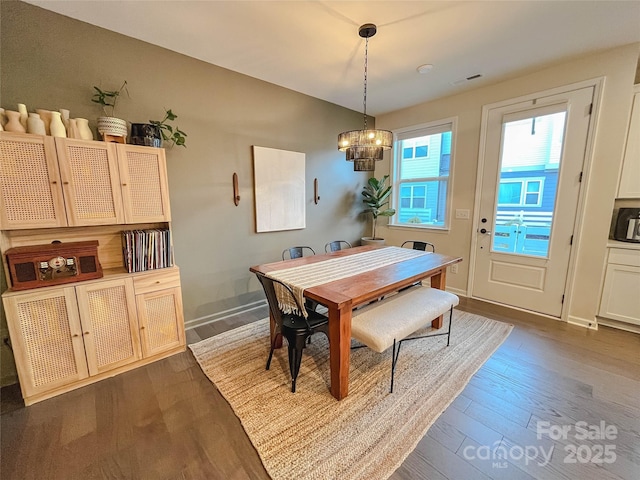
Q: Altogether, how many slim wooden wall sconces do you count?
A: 2